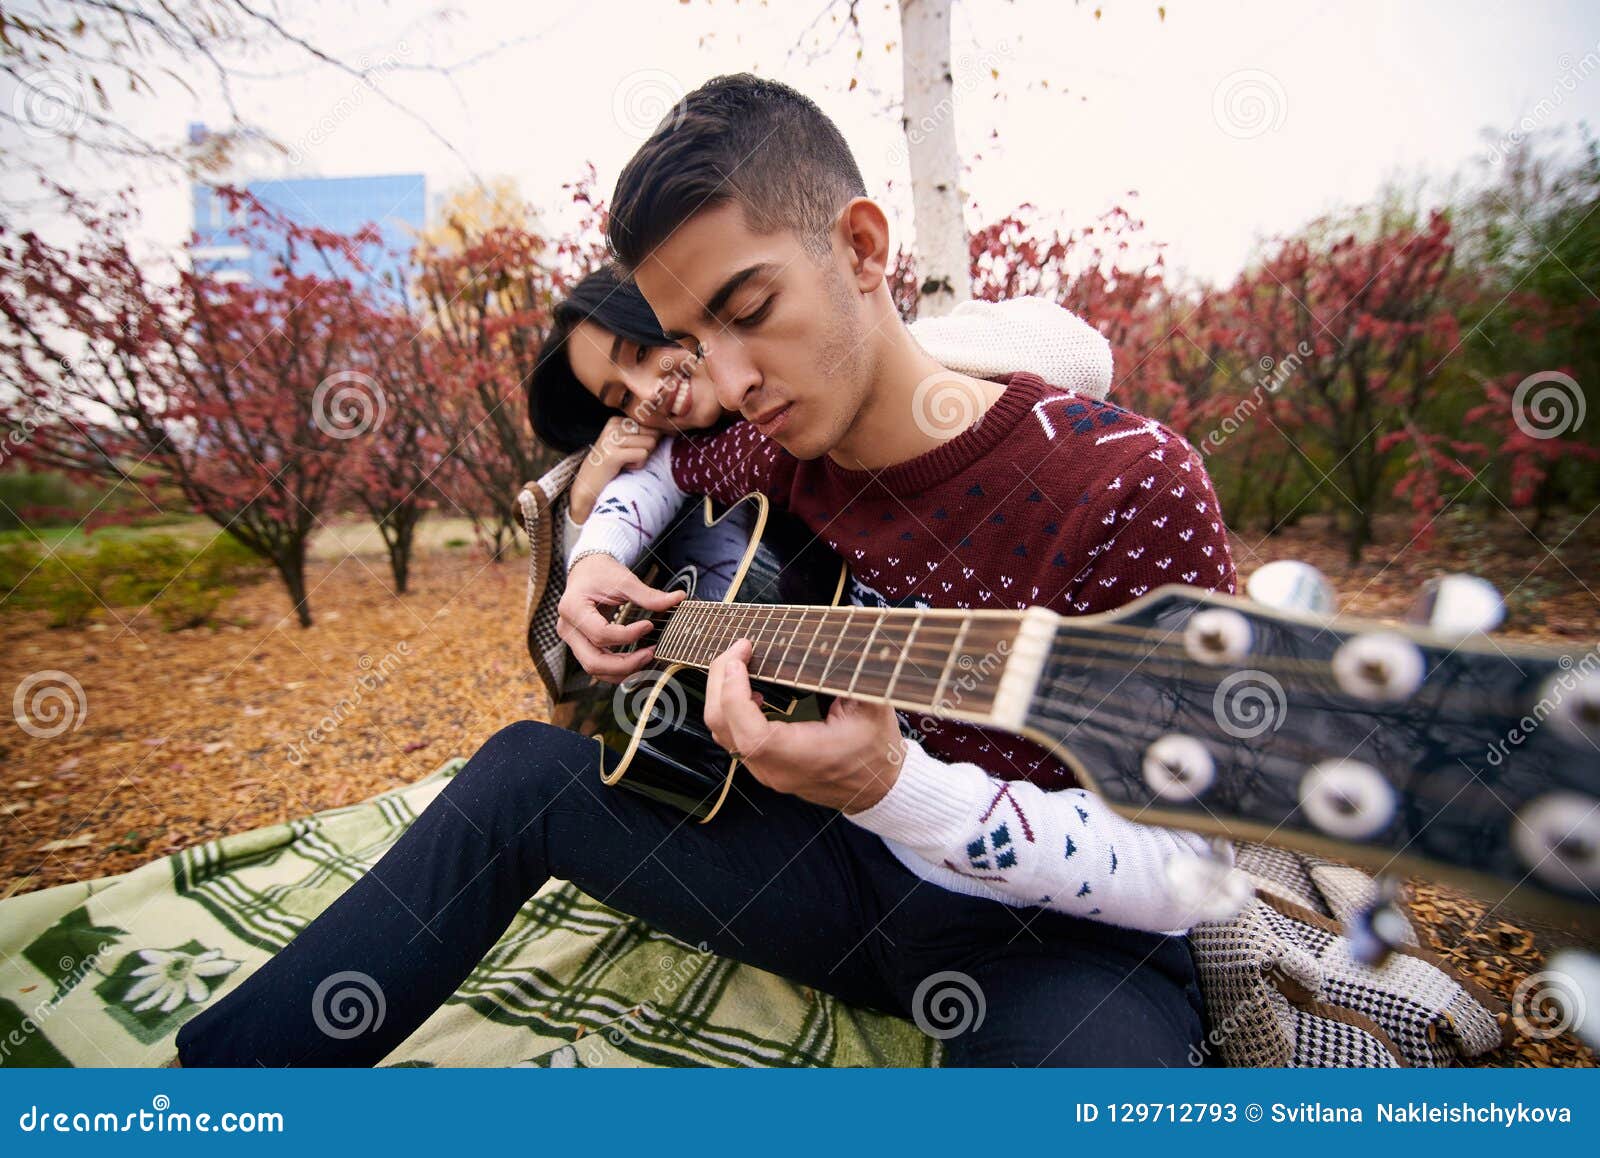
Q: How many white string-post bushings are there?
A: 6